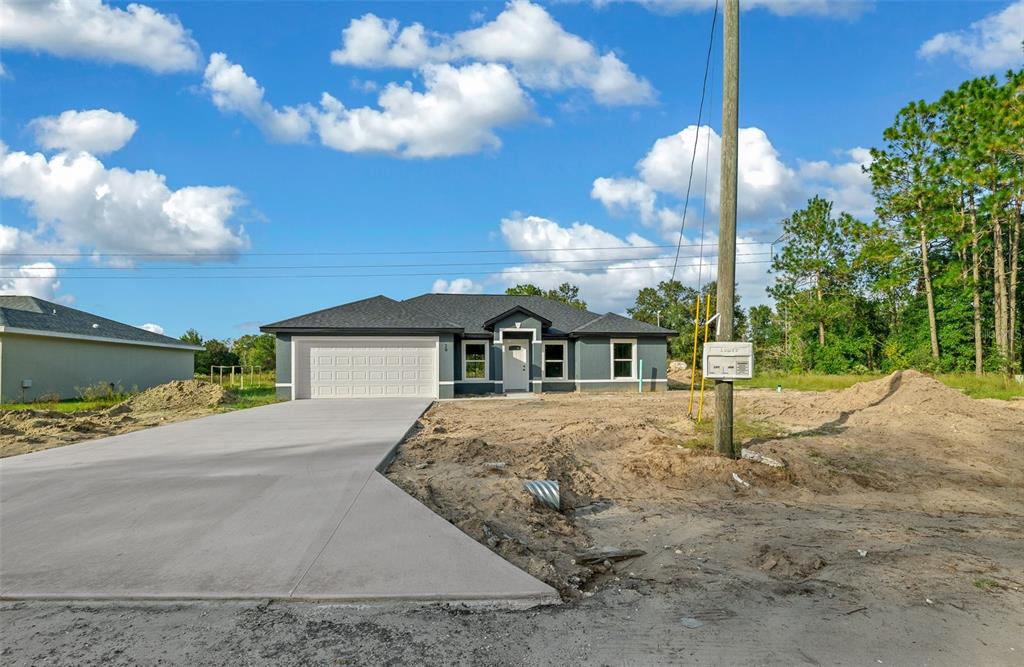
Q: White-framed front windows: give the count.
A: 3